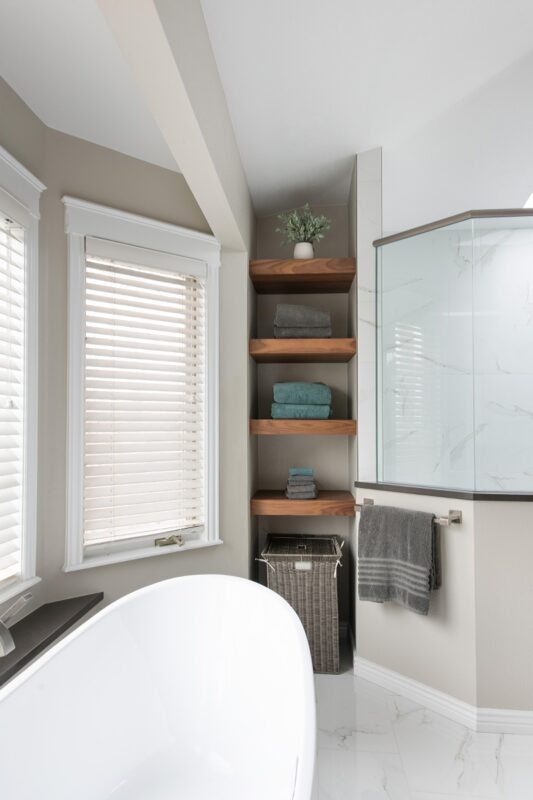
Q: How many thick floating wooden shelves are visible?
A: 4